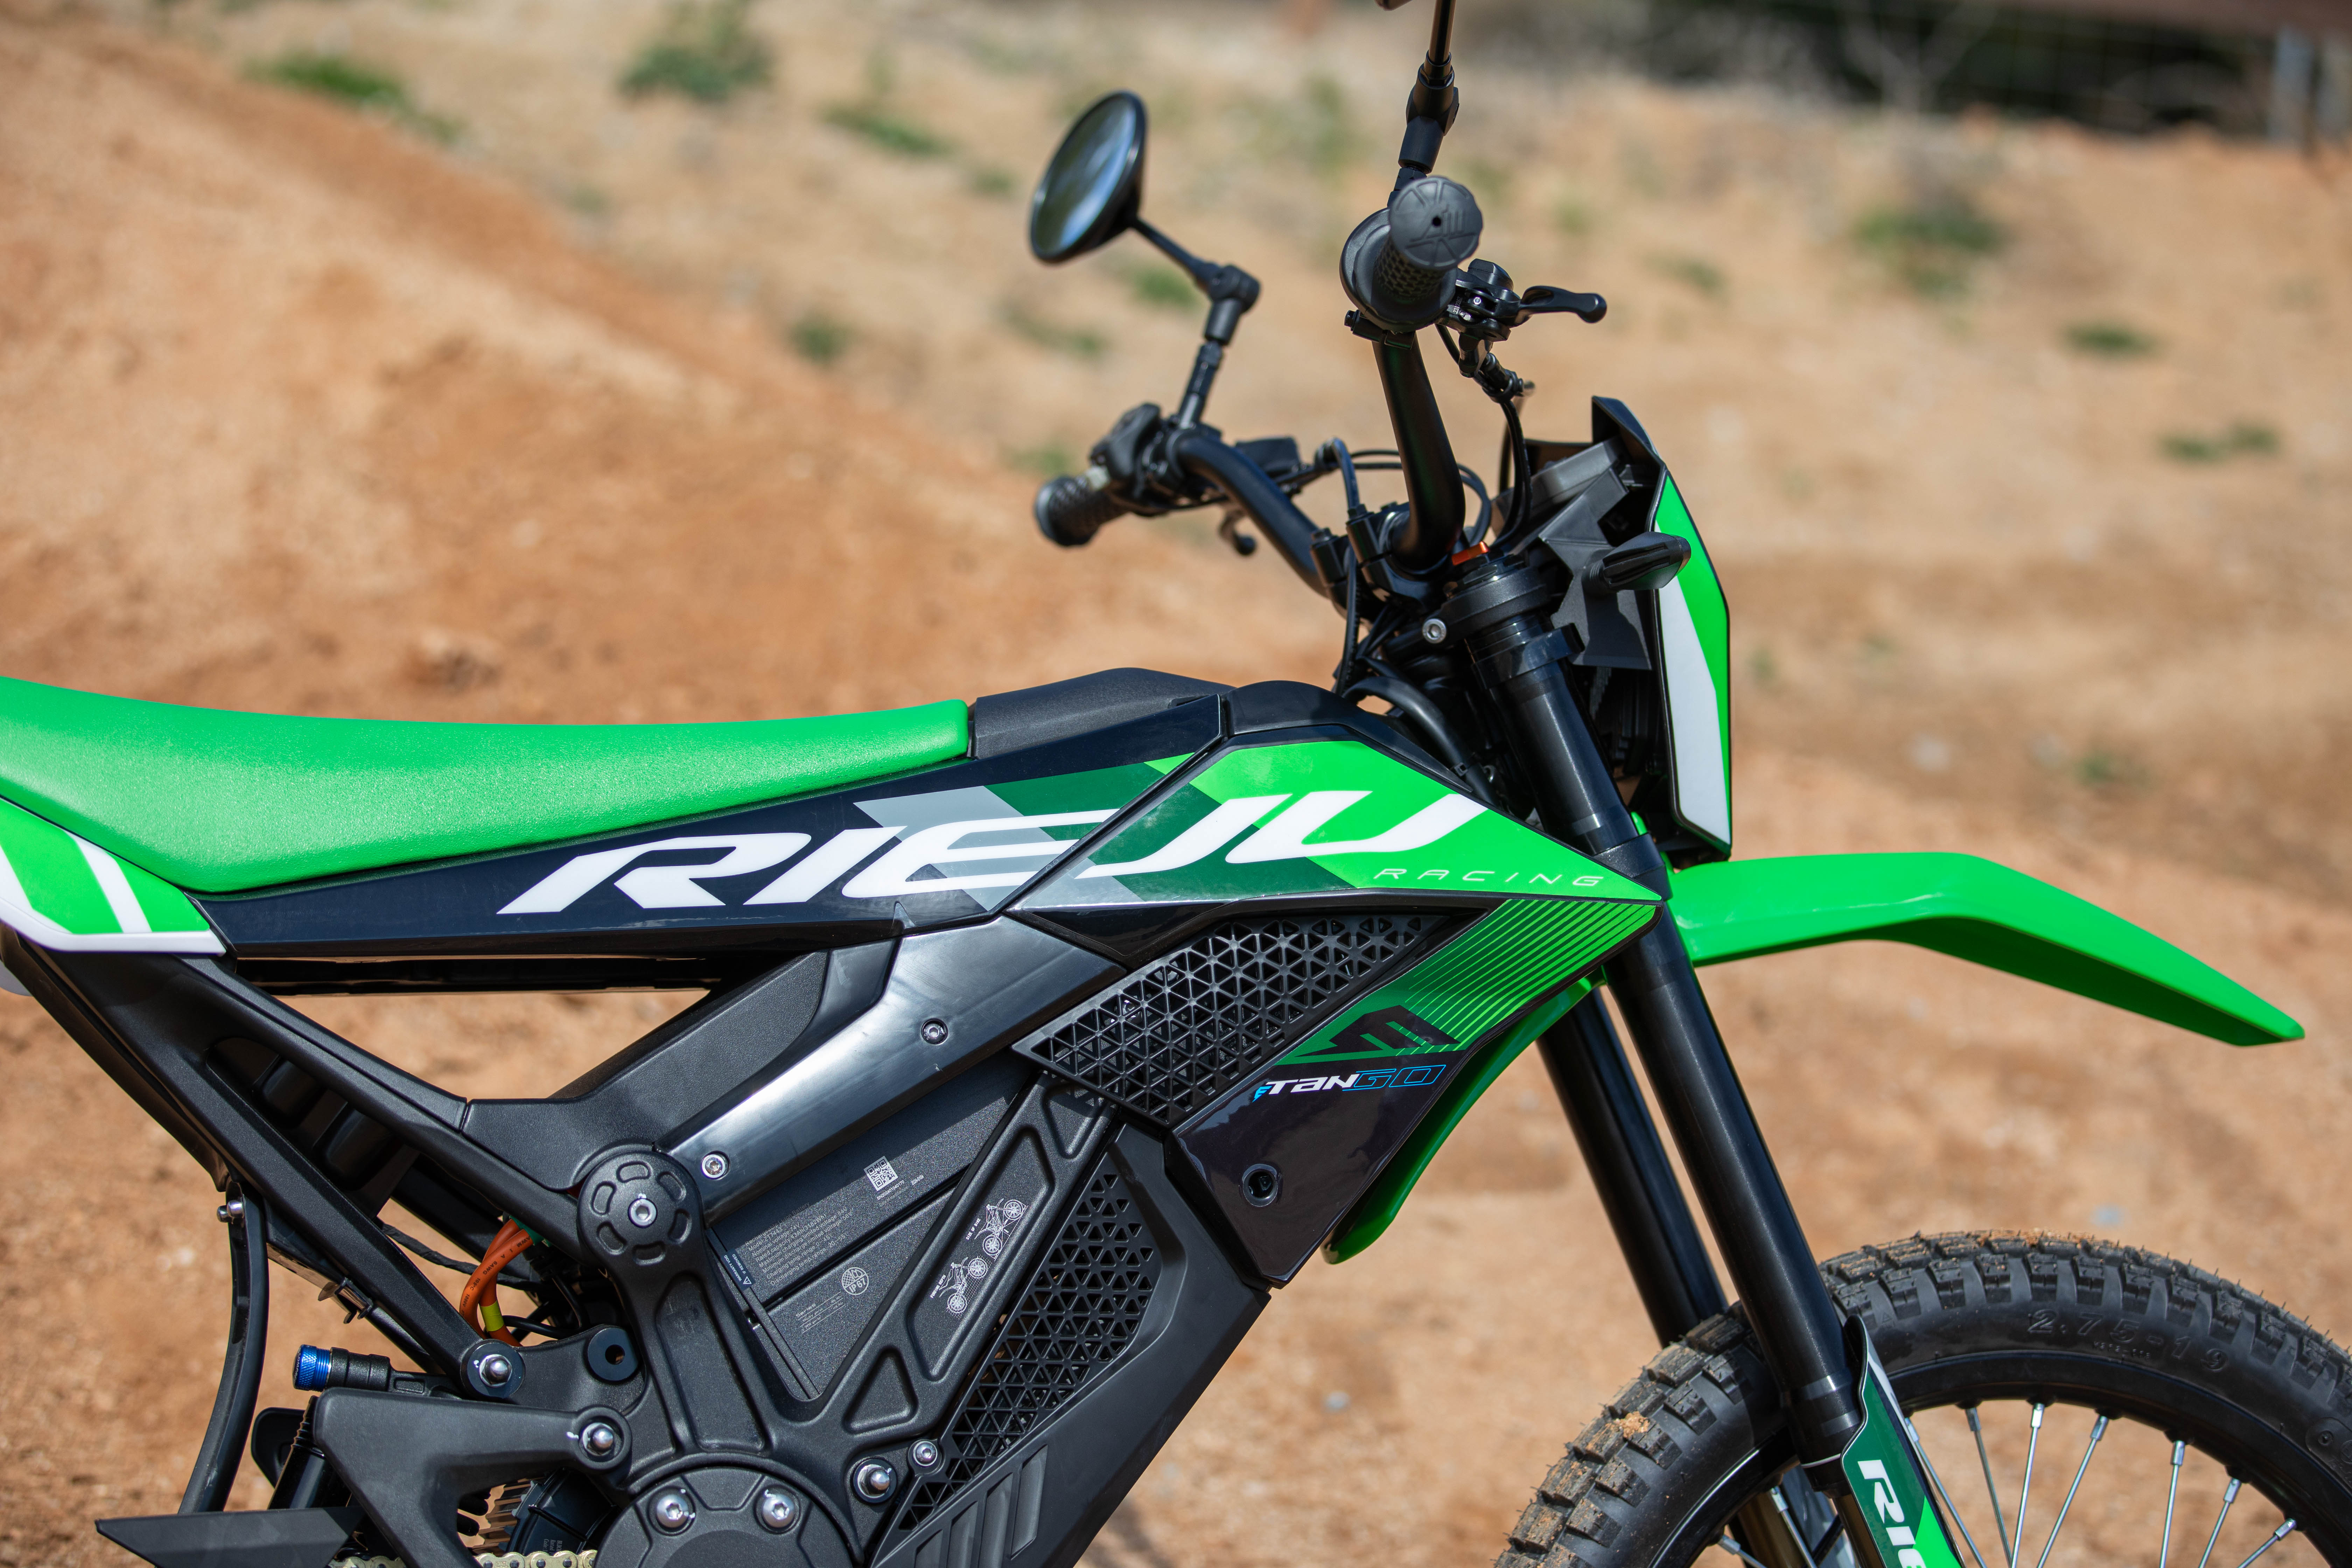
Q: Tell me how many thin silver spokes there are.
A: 9